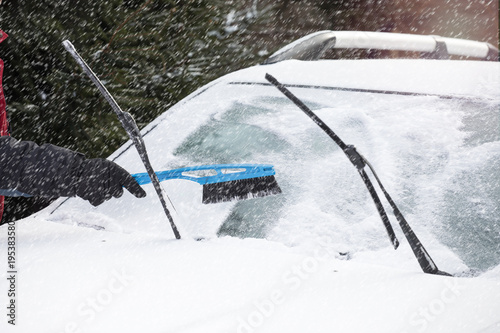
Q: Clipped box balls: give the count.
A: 0